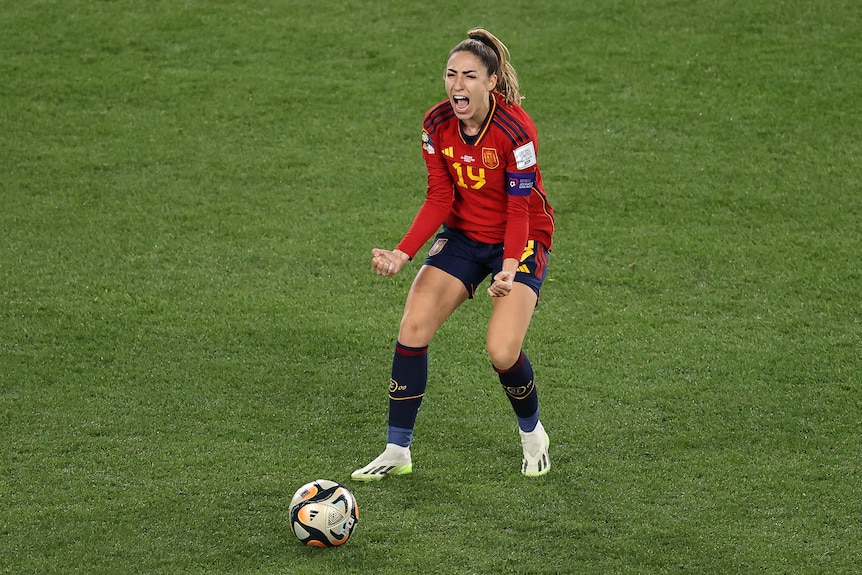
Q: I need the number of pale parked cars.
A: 0